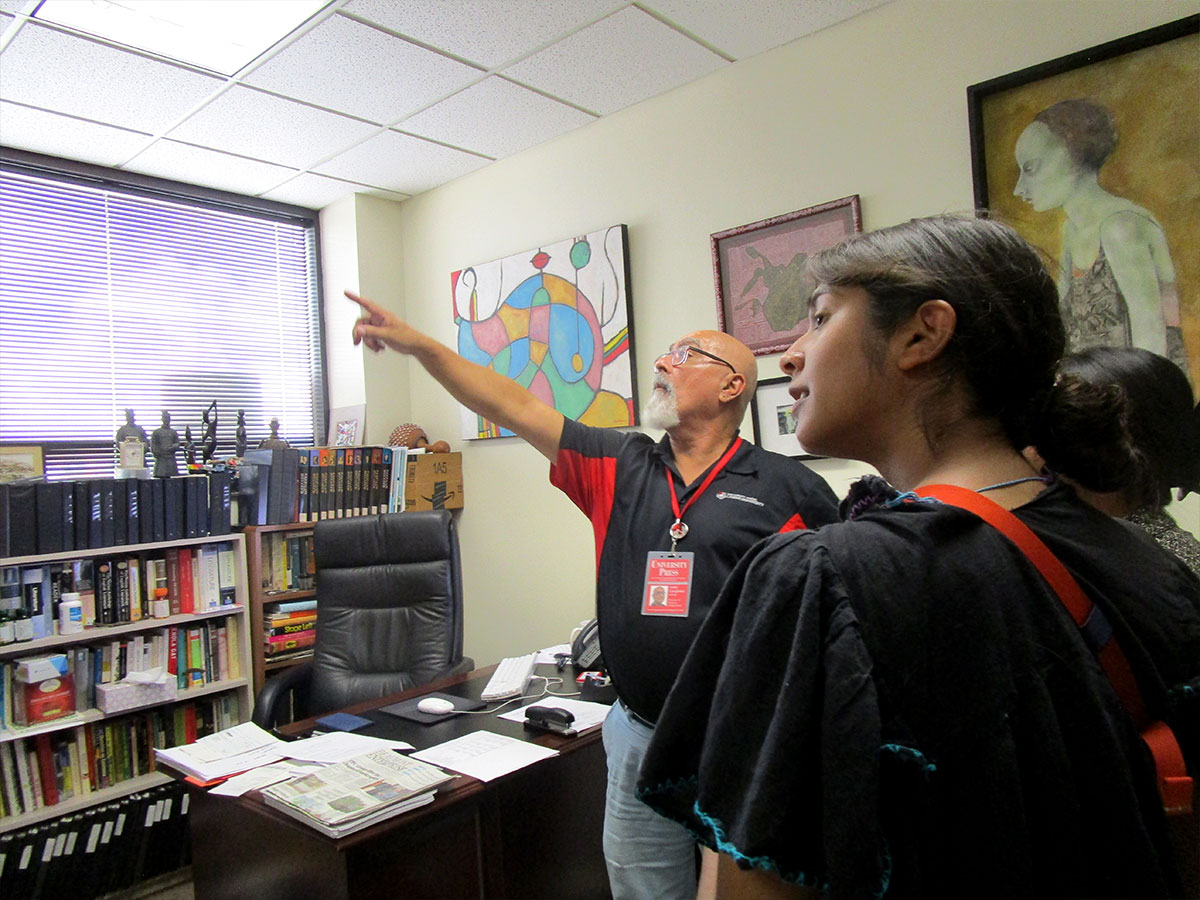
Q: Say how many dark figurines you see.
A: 6